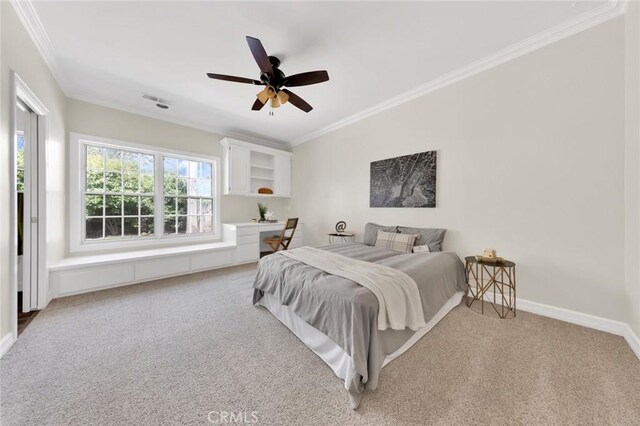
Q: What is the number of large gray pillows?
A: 2